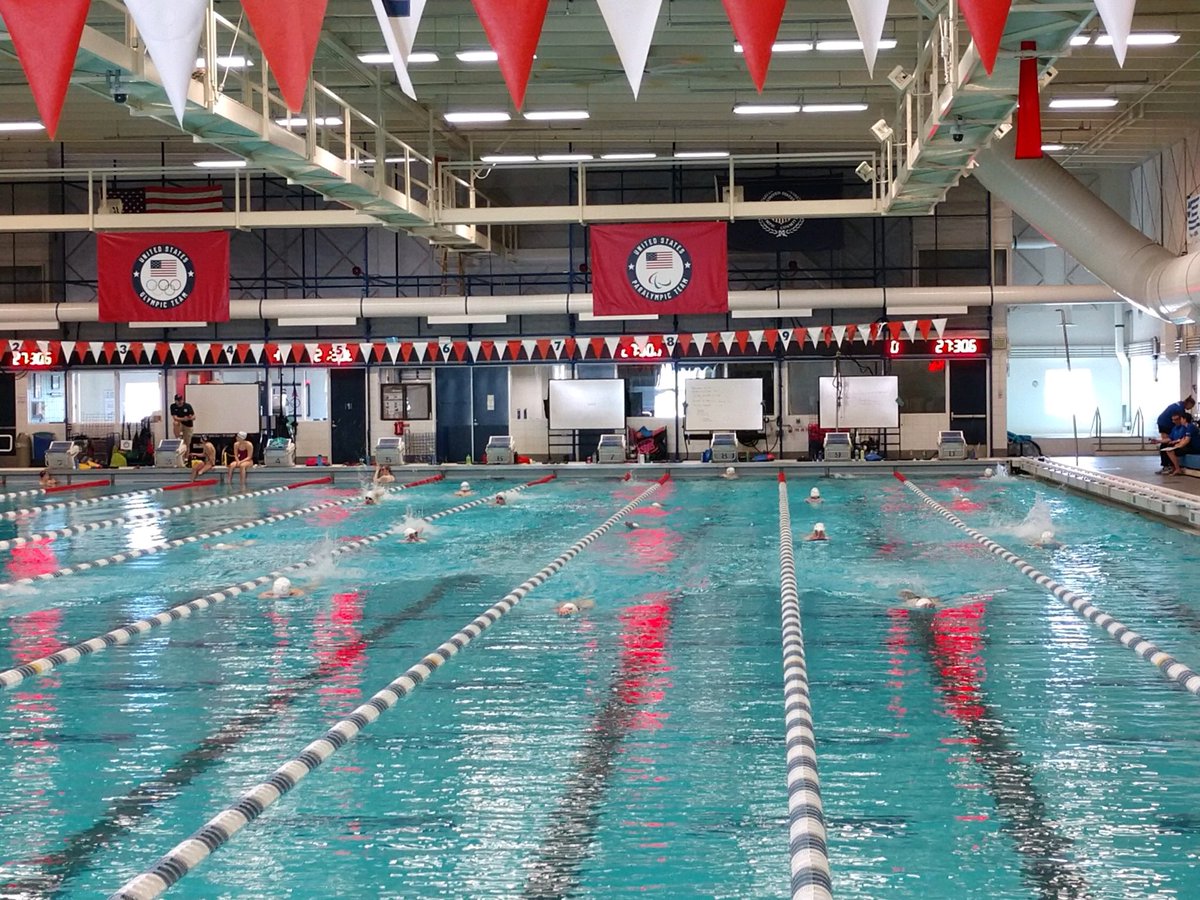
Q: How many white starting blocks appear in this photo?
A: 9